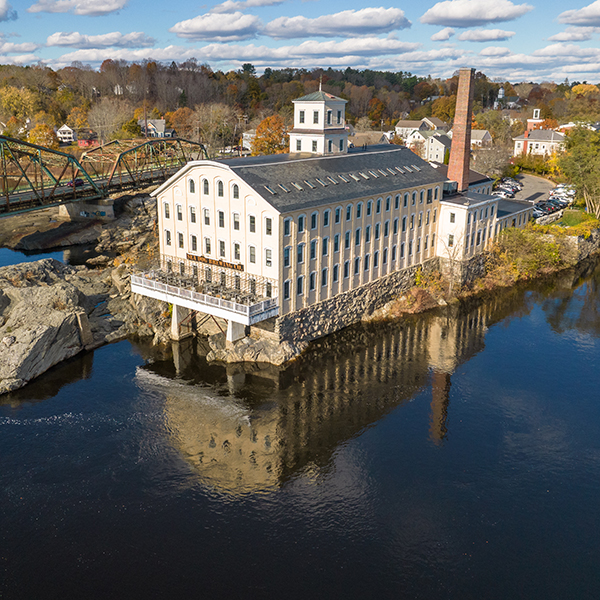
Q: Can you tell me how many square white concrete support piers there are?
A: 2